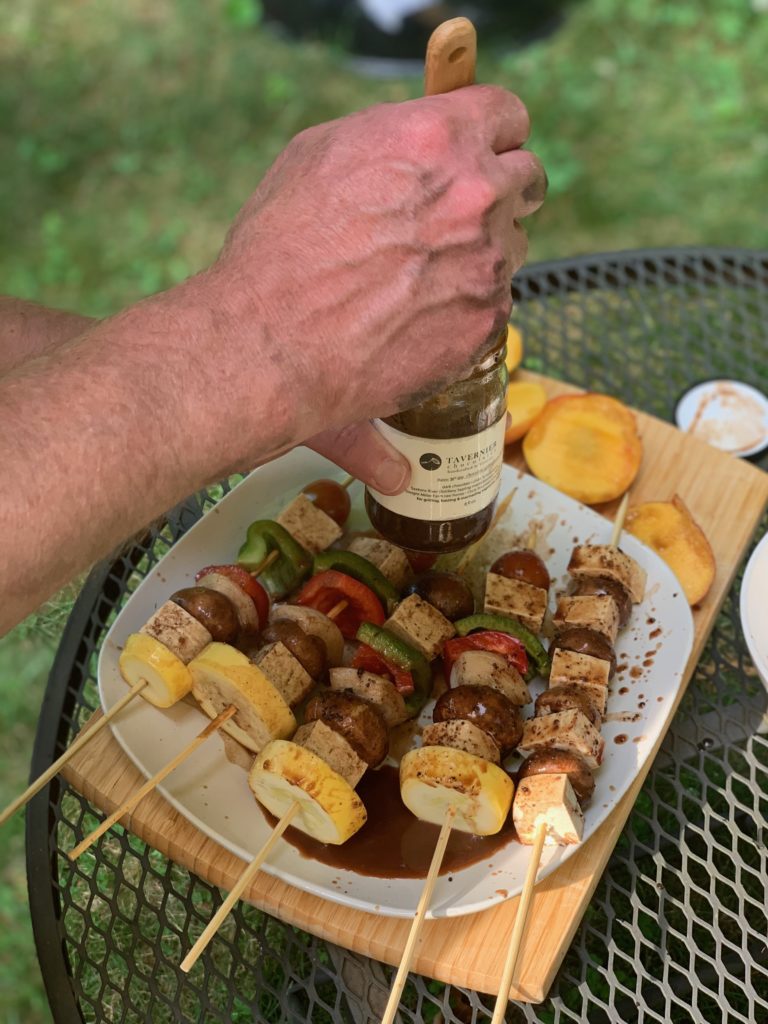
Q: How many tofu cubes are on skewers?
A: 13